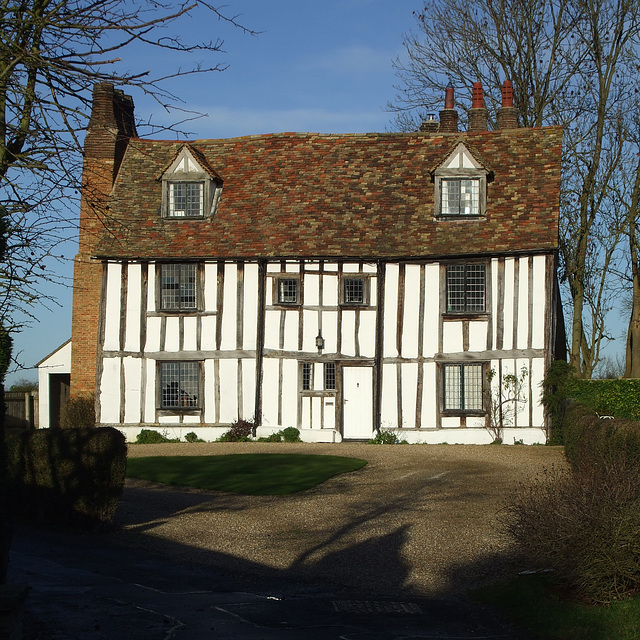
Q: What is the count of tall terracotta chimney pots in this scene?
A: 3